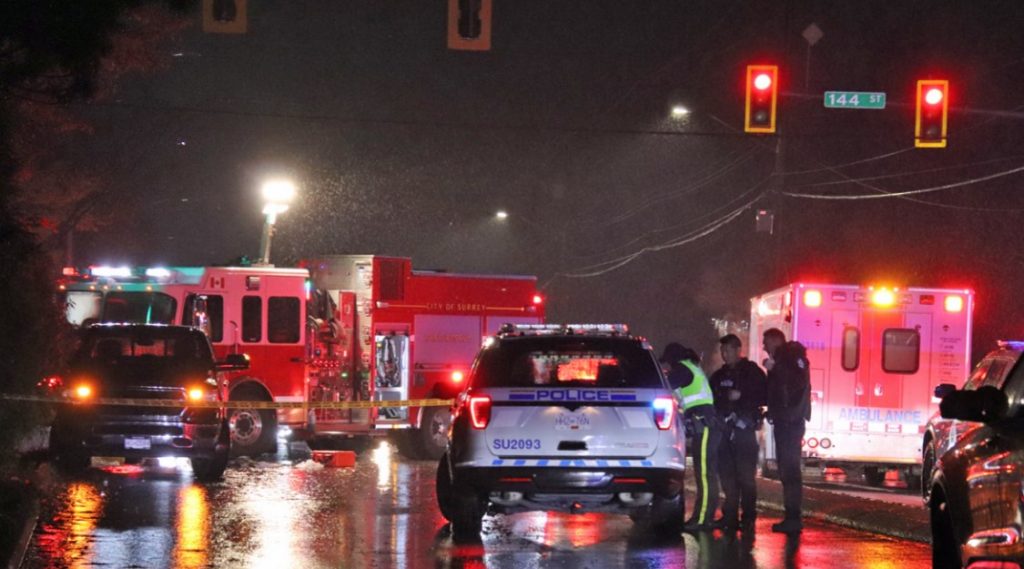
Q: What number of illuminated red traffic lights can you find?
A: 2